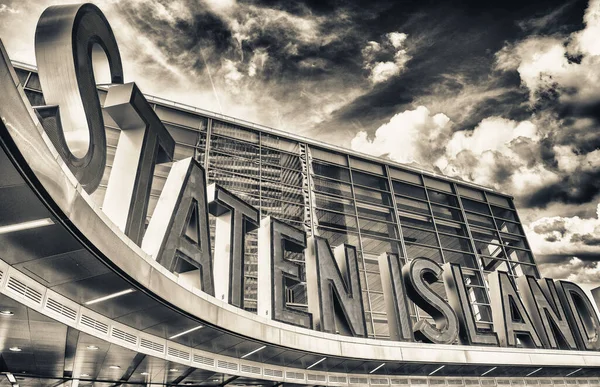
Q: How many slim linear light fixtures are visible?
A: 10